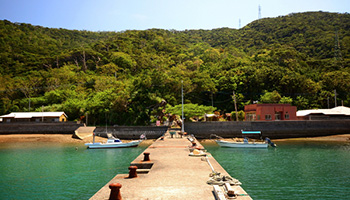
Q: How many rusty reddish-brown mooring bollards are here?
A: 3